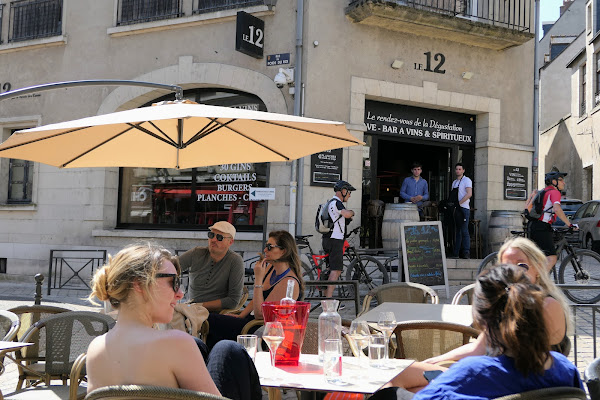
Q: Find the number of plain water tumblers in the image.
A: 3